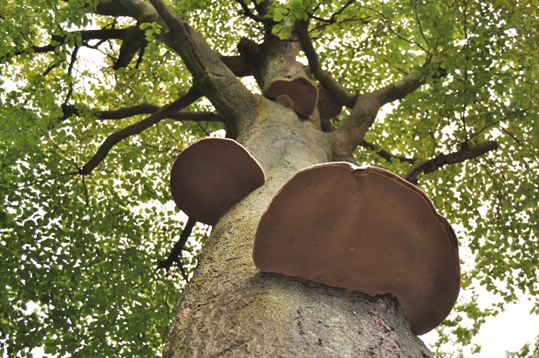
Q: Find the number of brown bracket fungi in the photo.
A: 5